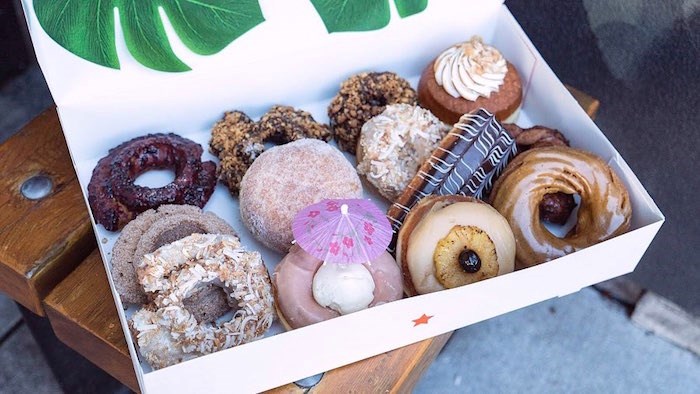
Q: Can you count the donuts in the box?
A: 13